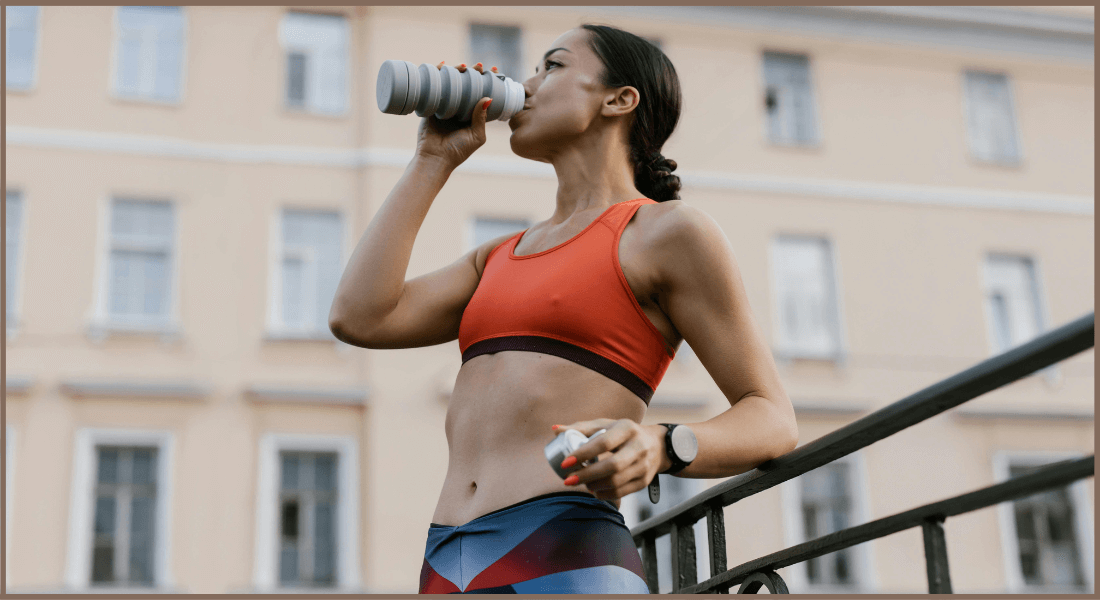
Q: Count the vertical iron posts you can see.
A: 4